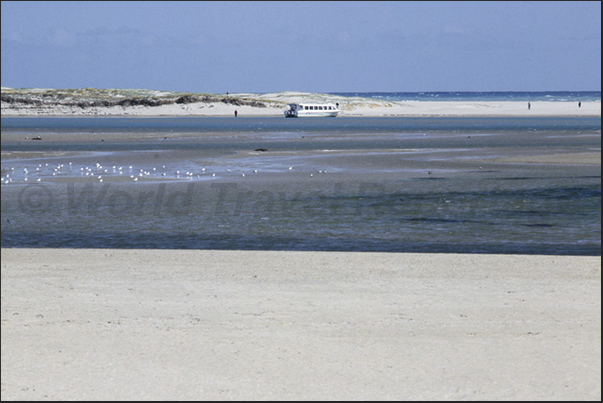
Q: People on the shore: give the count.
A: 3